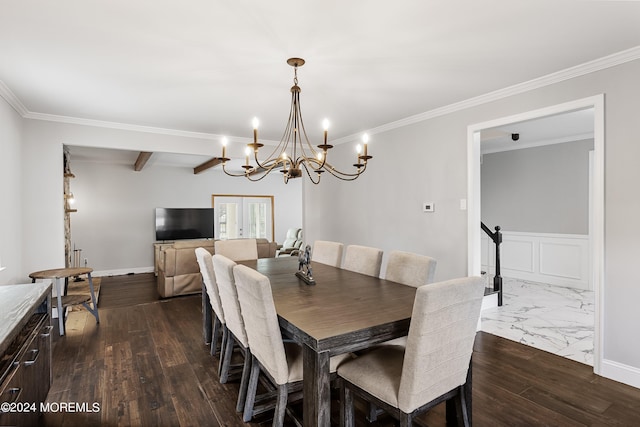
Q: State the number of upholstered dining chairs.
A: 8